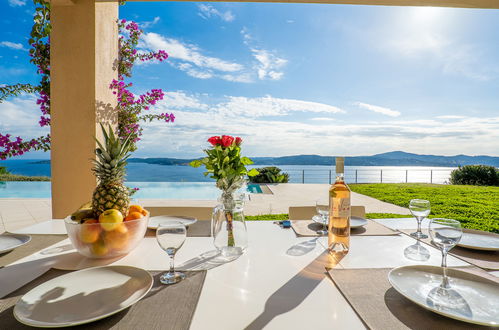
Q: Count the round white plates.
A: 6